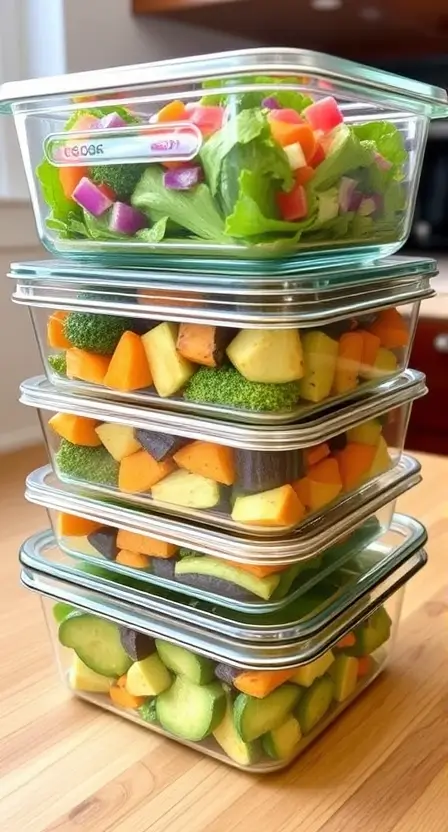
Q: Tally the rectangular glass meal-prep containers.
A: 5